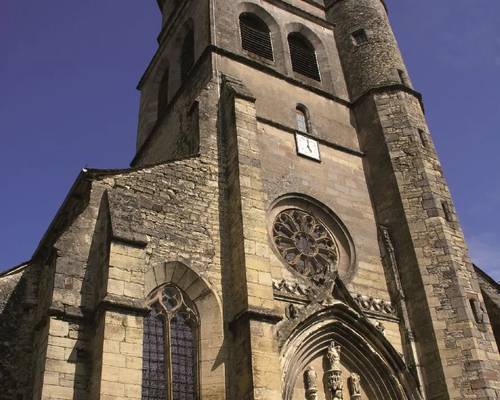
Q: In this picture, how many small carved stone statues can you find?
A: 3